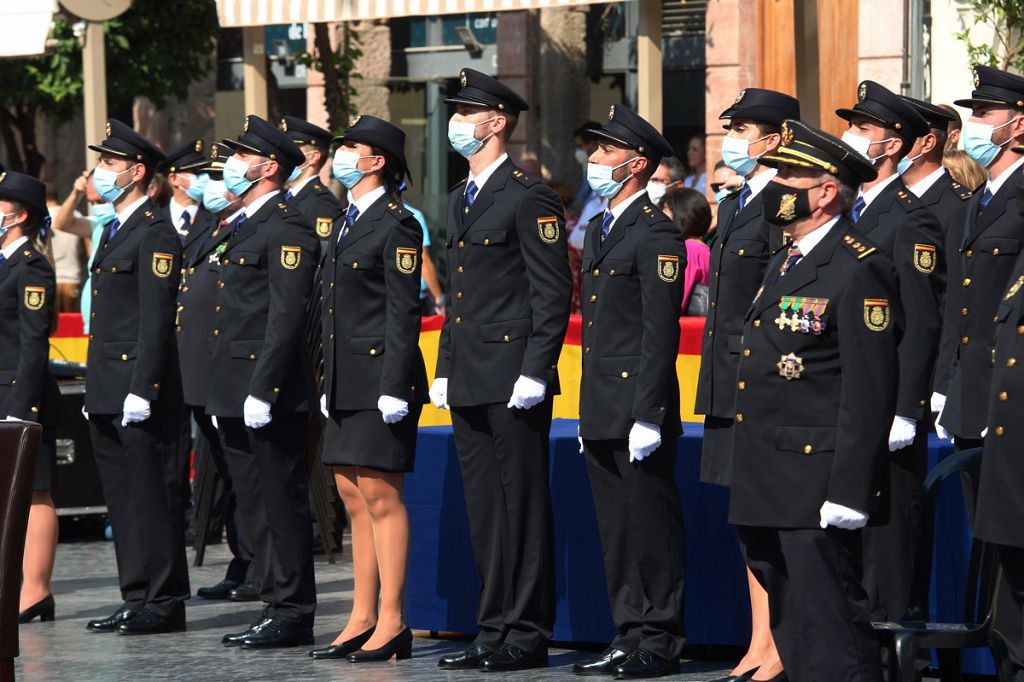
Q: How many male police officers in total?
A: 11